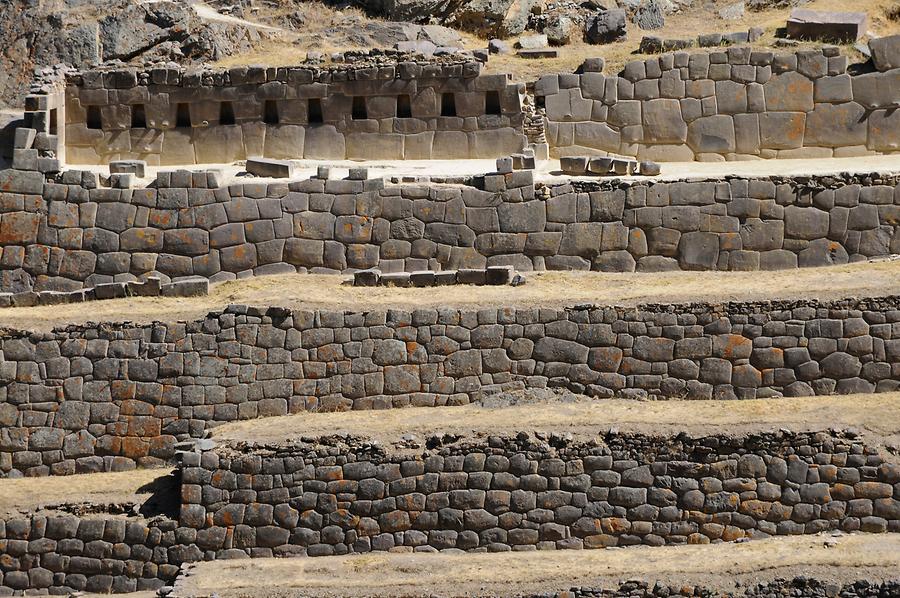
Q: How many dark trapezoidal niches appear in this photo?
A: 10